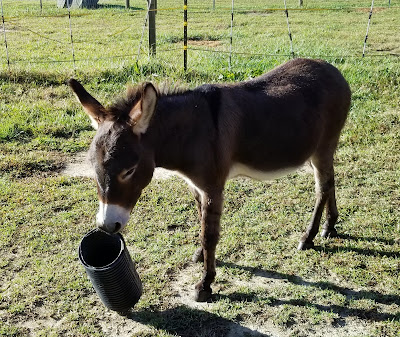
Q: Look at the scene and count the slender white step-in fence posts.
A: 6